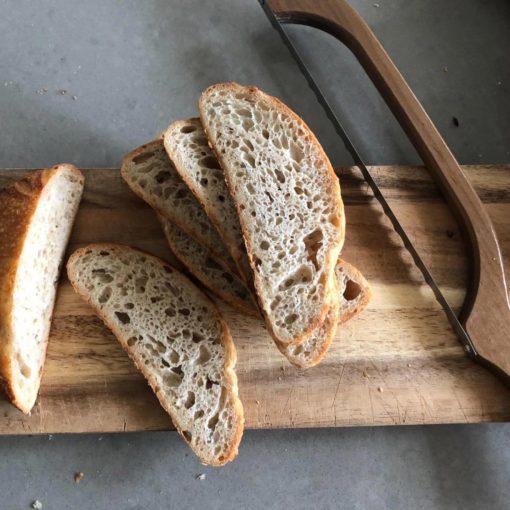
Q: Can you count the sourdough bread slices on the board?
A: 5